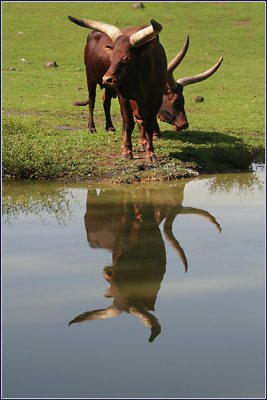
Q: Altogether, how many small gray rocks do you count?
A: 3